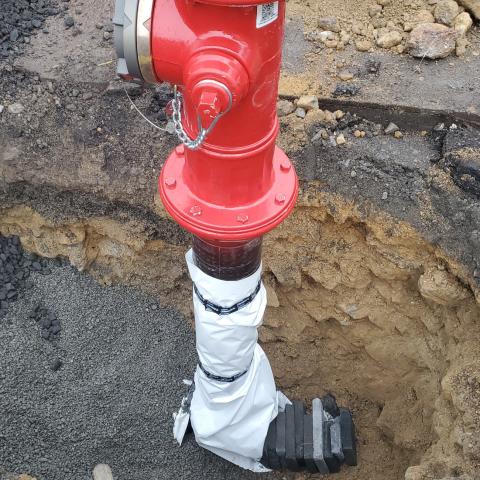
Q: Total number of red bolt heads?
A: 6